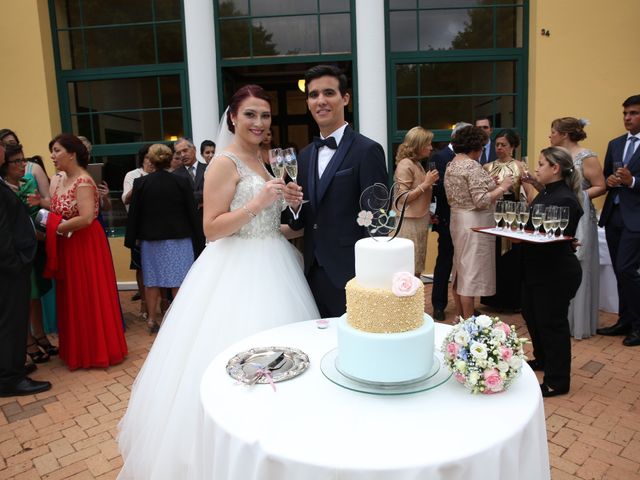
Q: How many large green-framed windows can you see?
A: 3